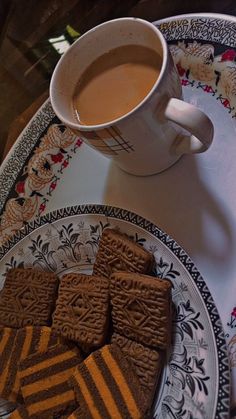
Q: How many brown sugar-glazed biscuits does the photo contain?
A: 5